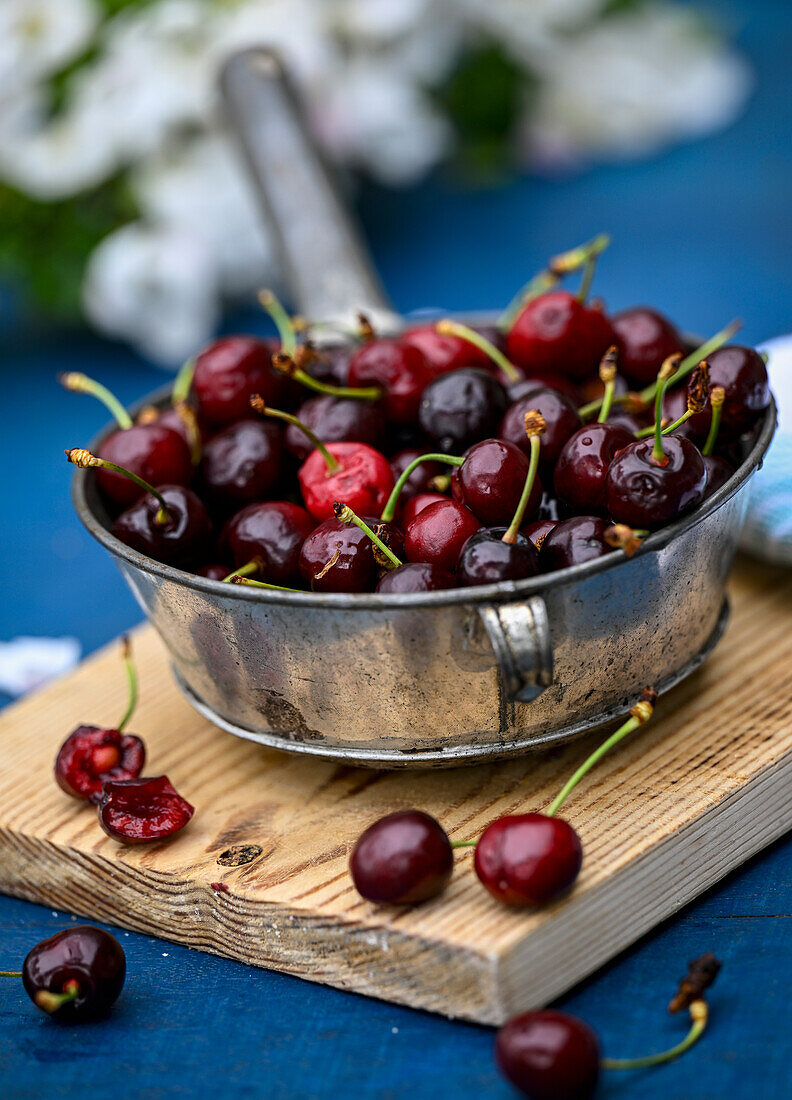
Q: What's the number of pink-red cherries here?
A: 1